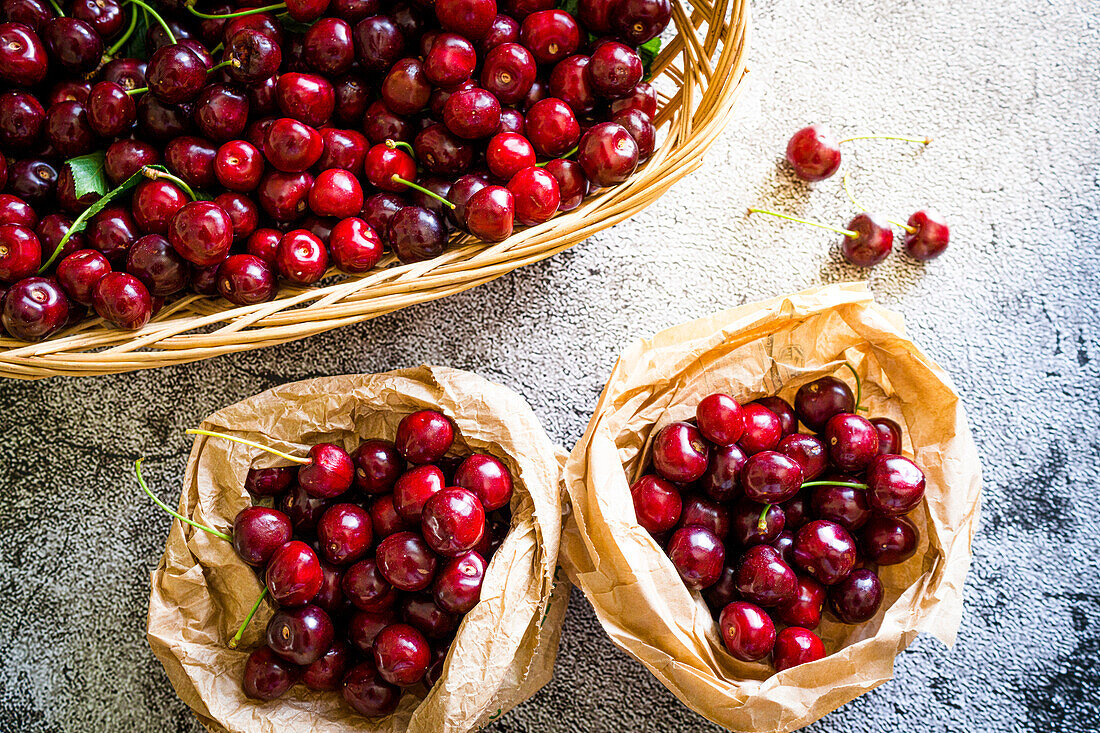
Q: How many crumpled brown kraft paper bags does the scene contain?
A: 2